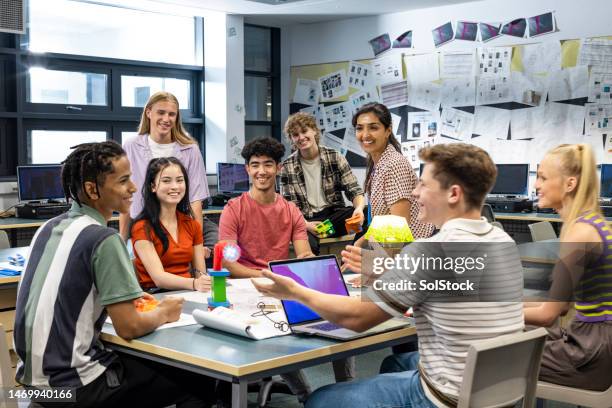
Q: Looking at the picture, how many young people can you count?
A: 8